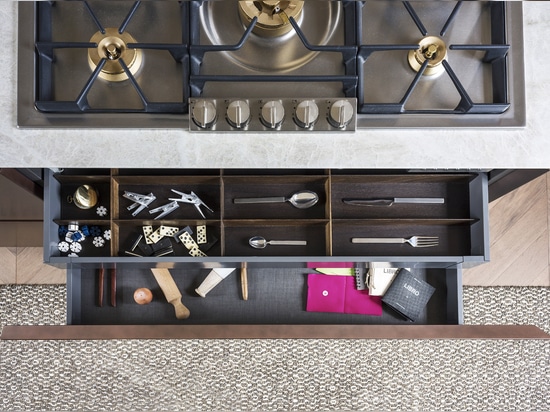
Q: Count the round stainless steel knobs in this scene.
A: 5